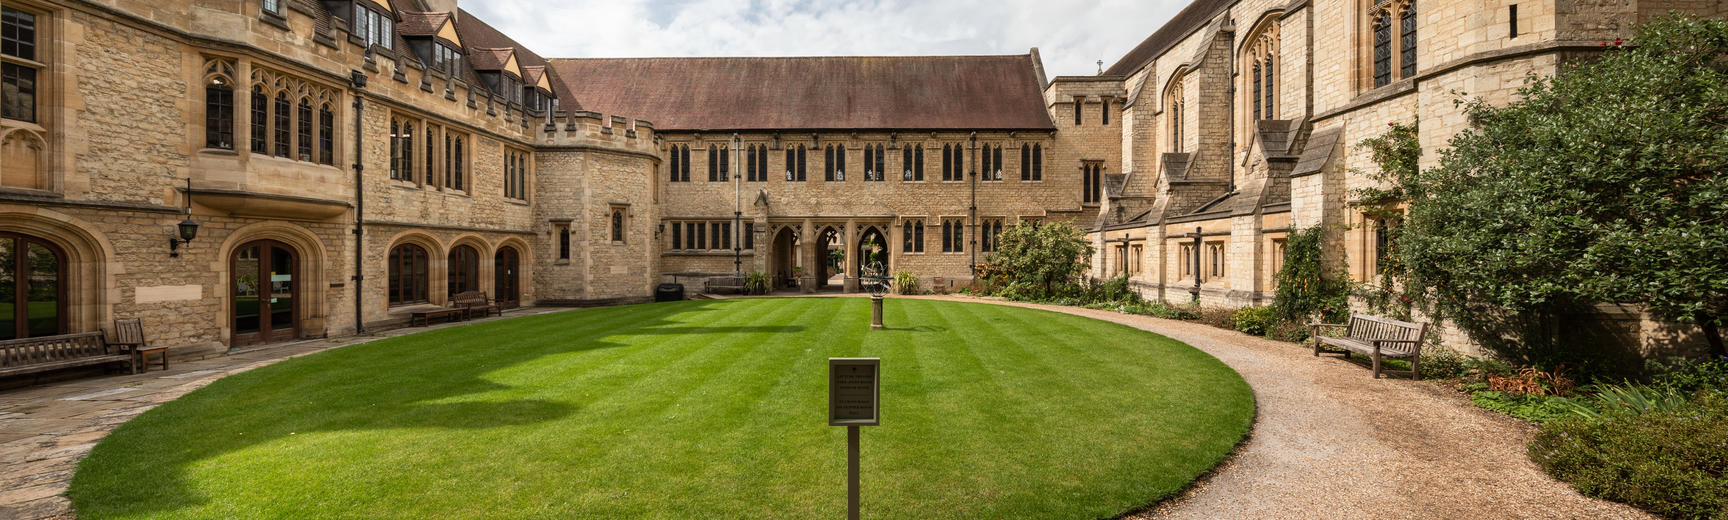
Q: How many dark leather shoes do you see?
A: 0